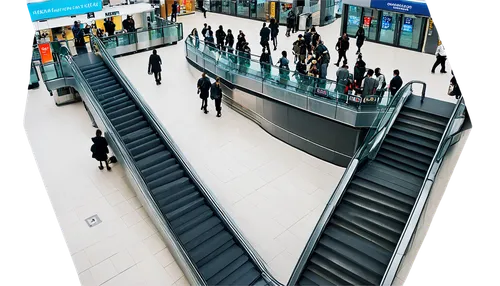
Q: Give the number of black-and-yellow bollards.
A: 0